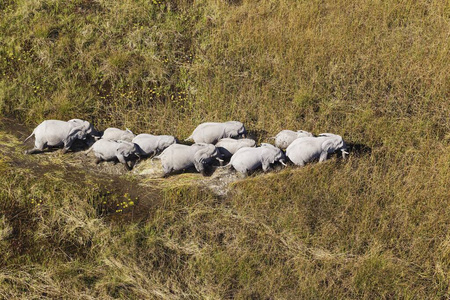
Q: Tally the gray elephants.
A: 10